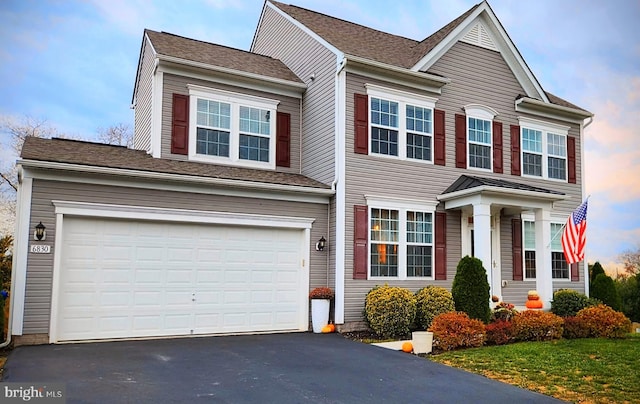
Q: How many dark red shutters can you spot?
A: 12